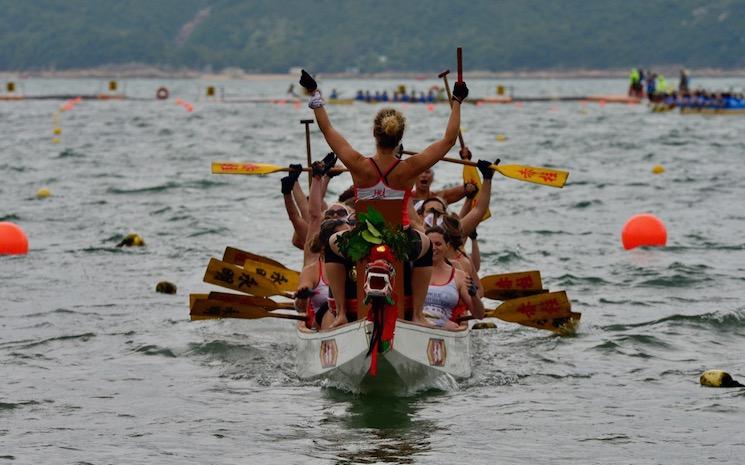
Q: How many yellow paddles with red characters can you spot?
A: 5